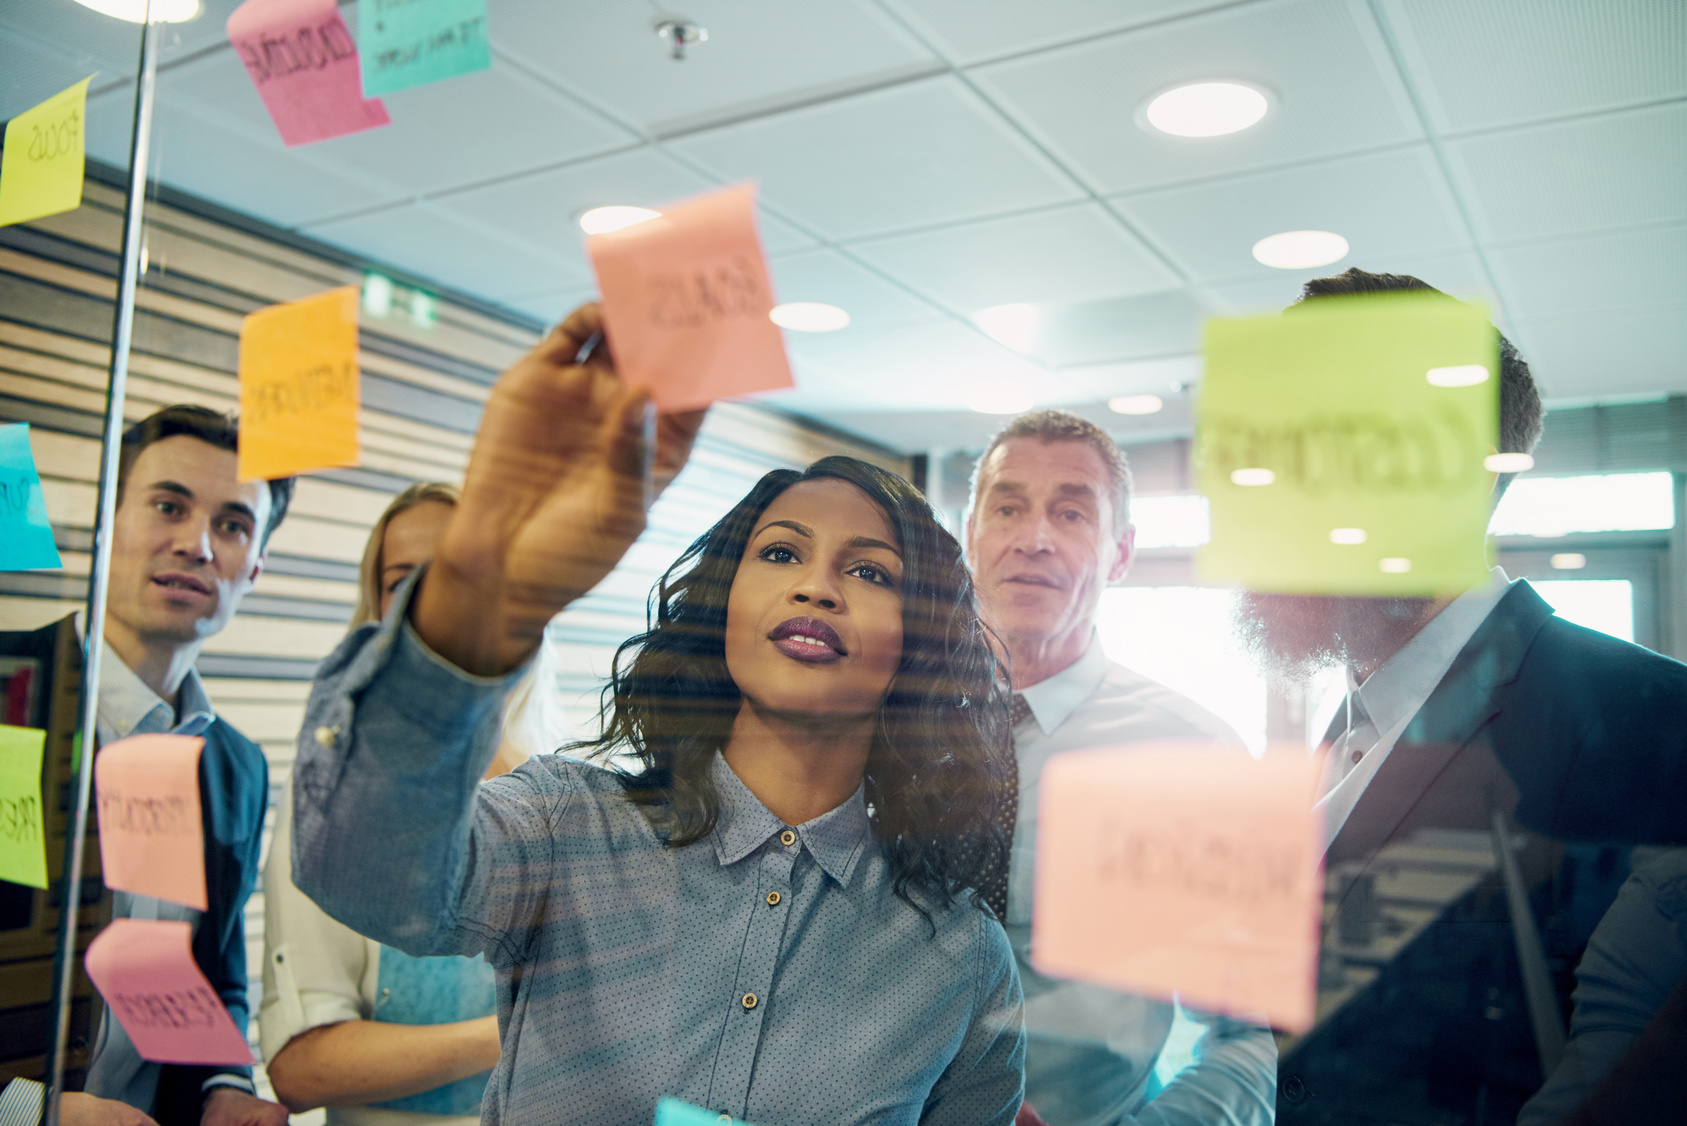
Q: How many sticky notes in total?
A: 12